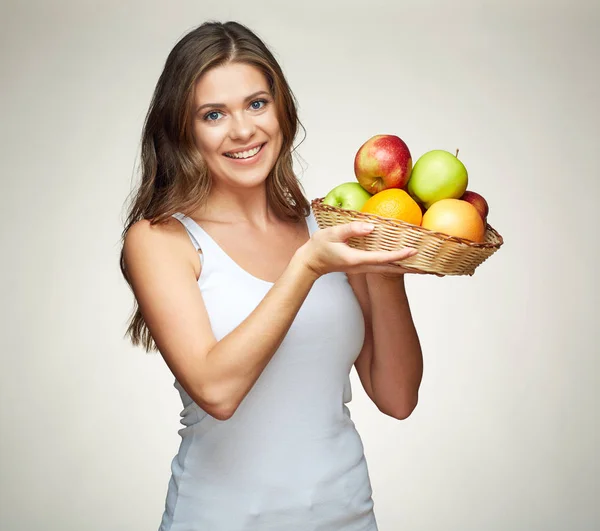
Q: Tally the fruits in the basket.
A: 6